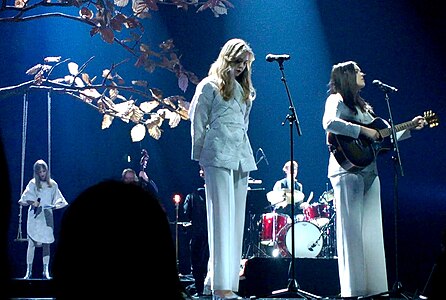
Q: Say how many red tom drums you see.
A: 2